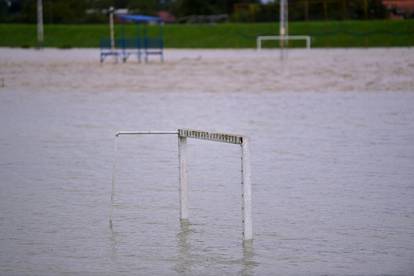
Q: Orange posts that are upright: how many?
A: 0